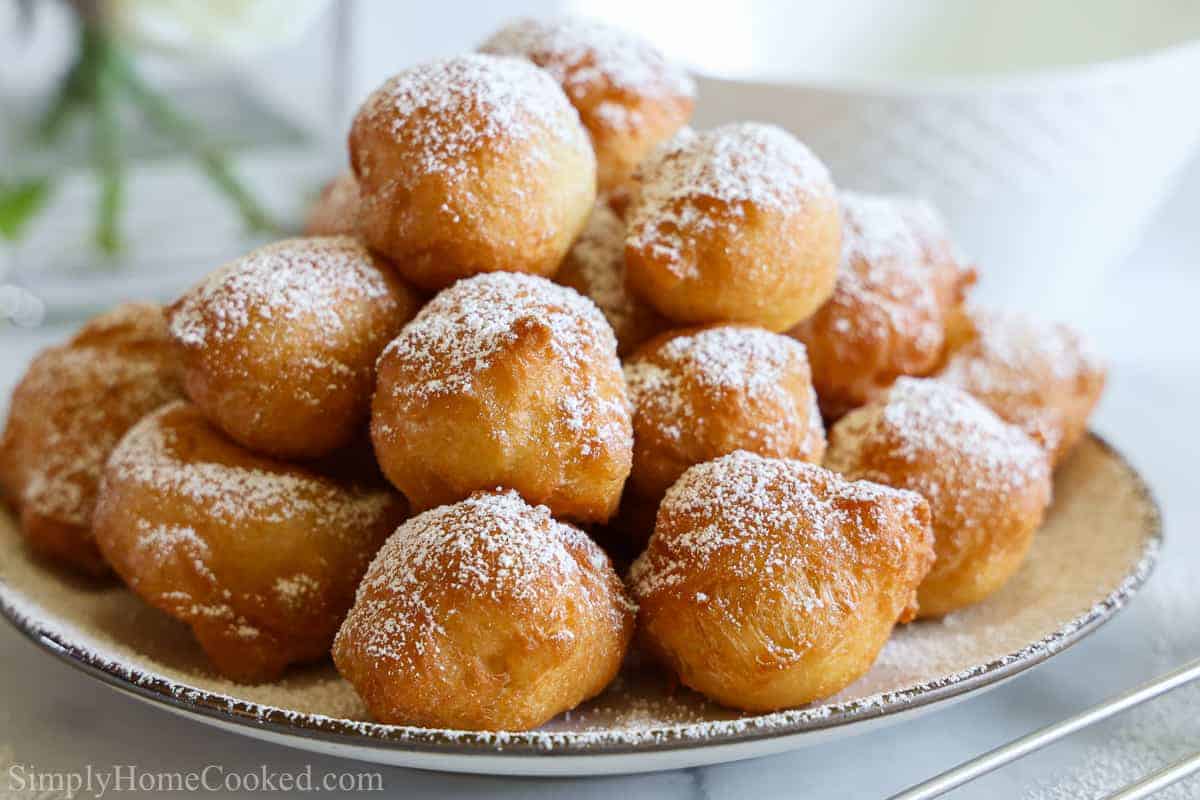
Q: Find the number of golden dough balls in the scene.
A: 15